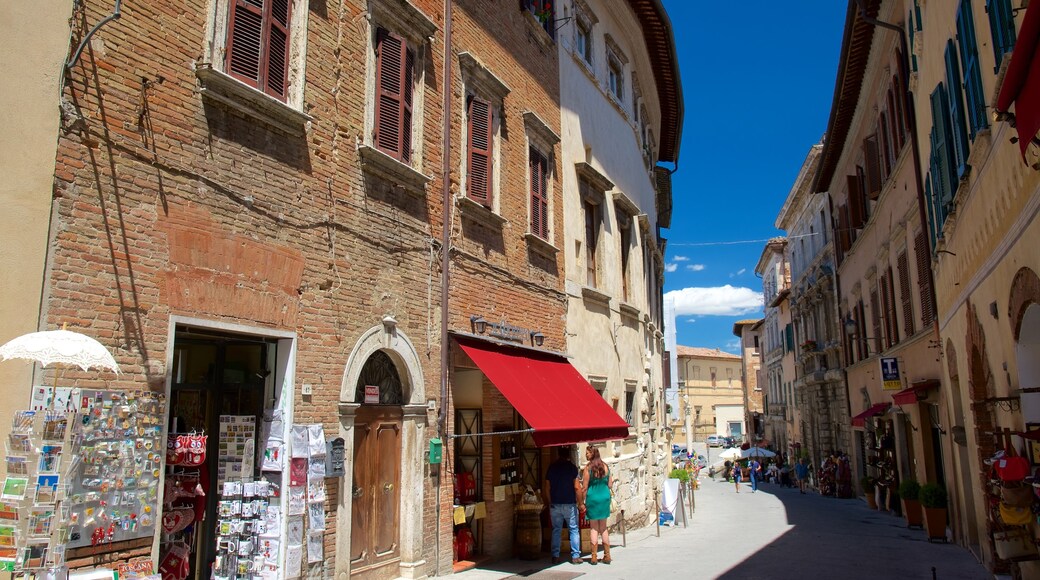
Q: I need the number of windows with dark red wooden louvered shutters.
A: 4